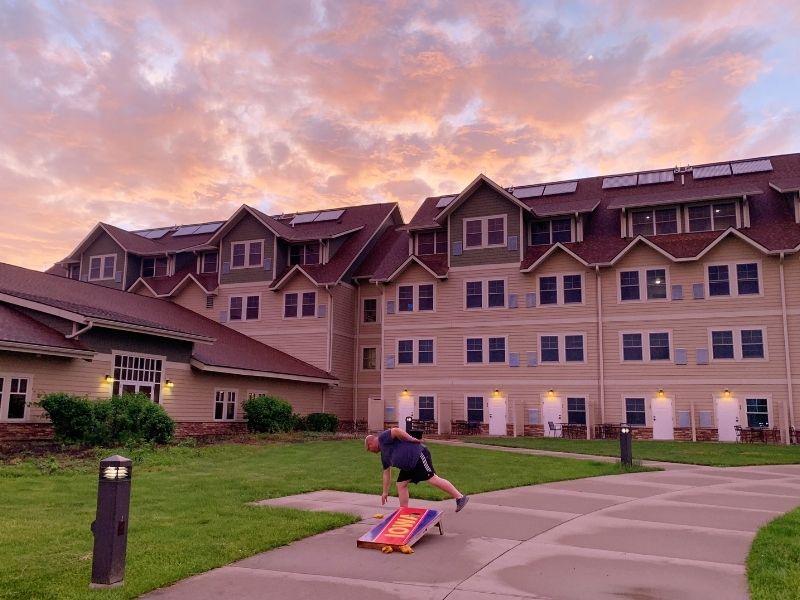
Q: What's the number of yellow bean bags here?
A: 3